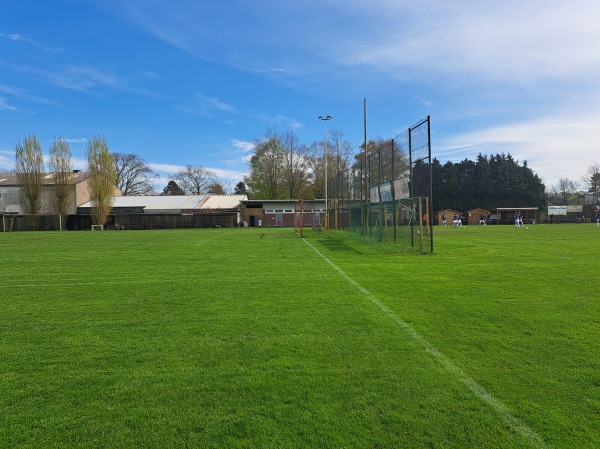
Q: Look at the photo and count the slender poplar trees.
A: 3